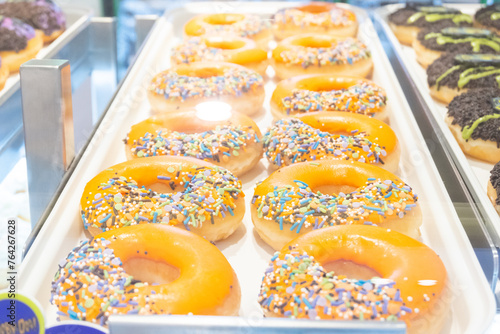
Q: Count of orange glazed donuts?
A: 12